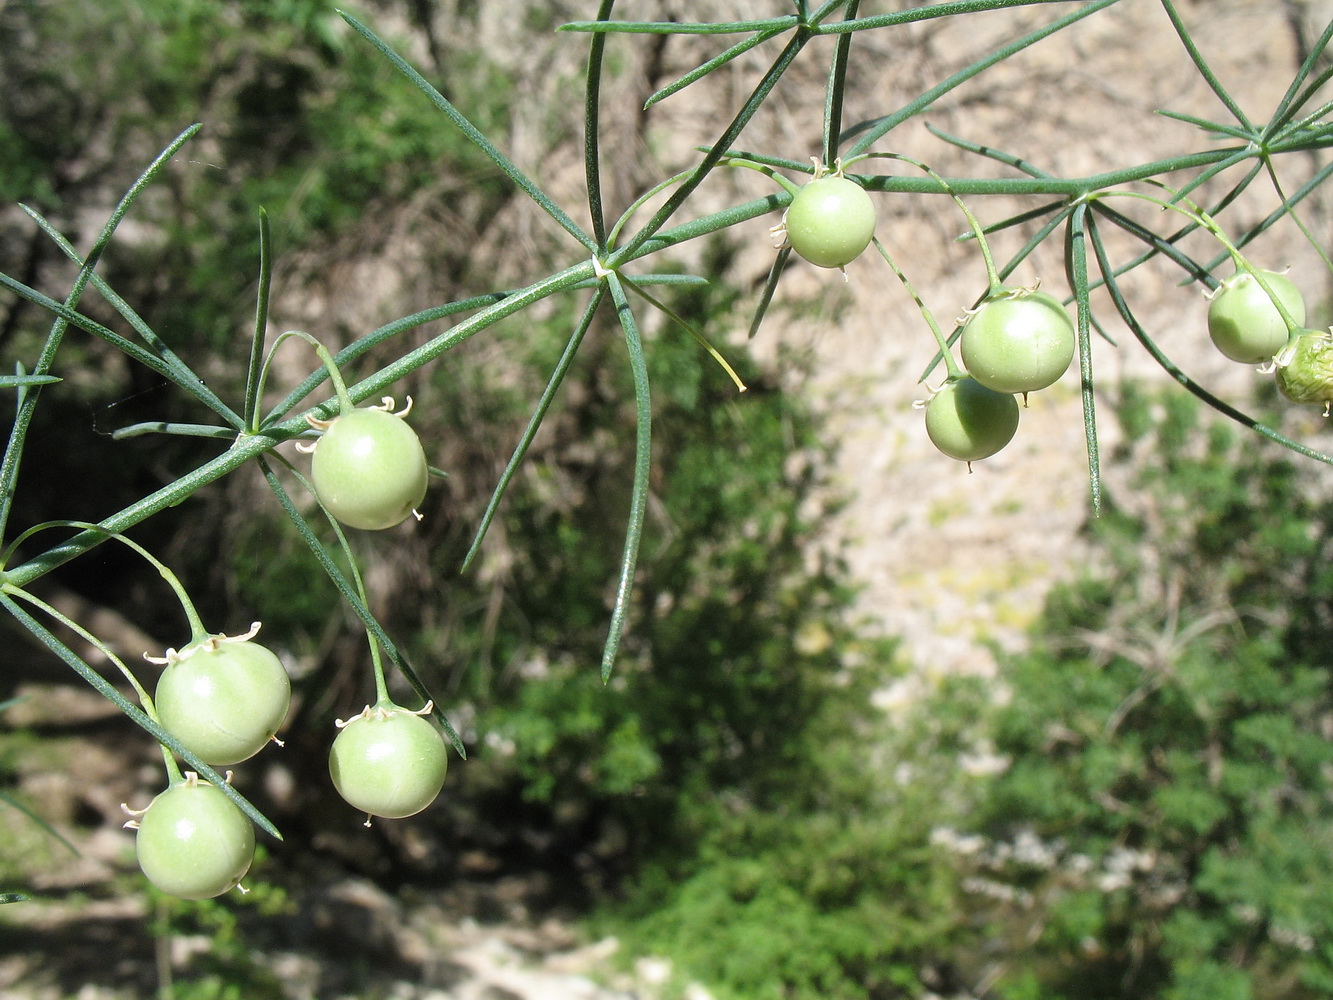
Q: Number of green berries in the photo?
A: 9